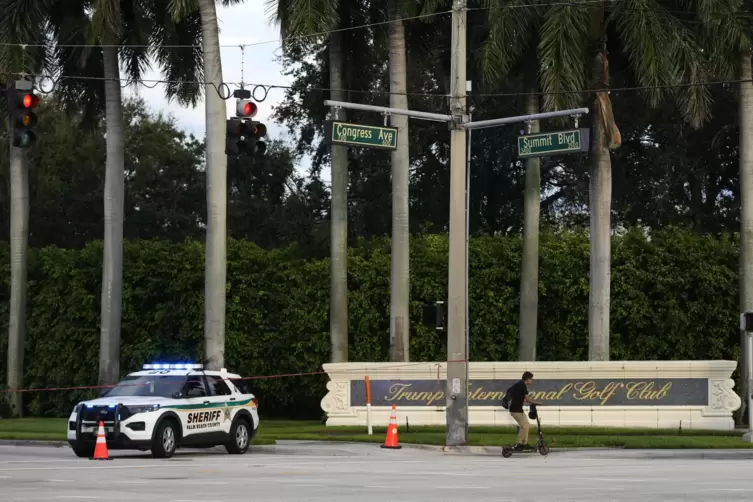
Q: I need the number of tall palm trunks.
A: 8